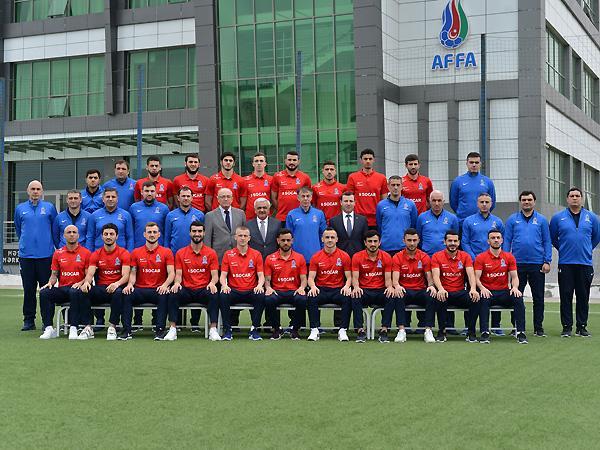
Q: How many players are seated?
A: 11